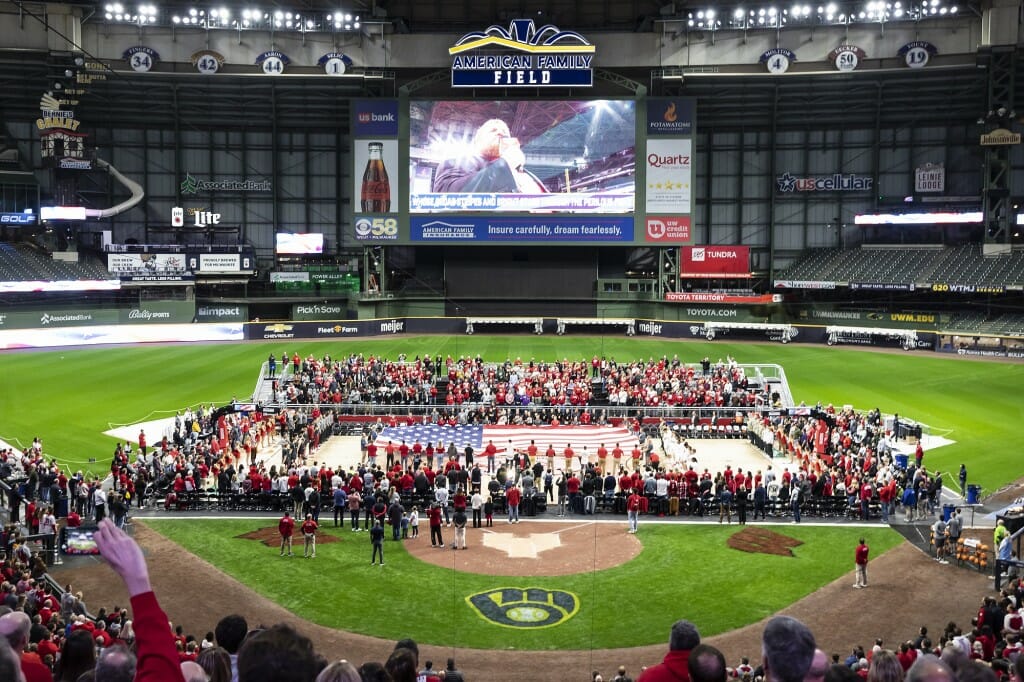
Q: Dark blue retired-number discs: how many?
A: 5